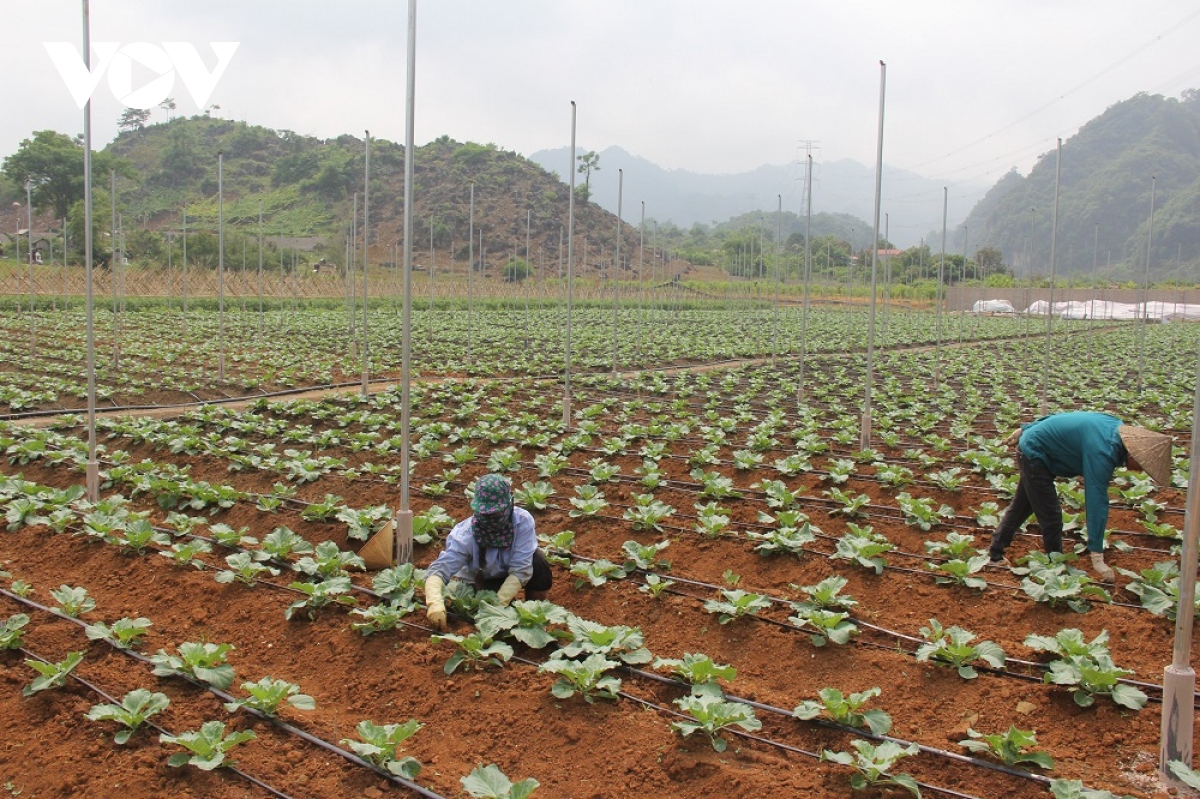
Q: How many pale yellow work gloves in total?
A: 2